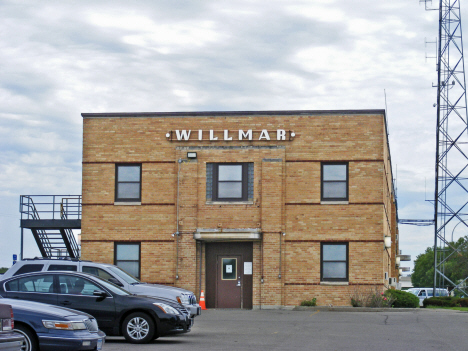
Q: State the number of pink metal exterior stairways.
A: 0